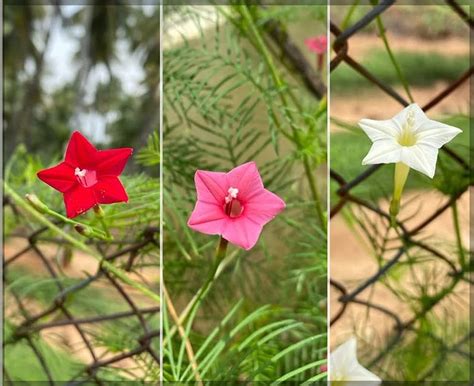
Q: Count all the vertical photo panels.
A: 3